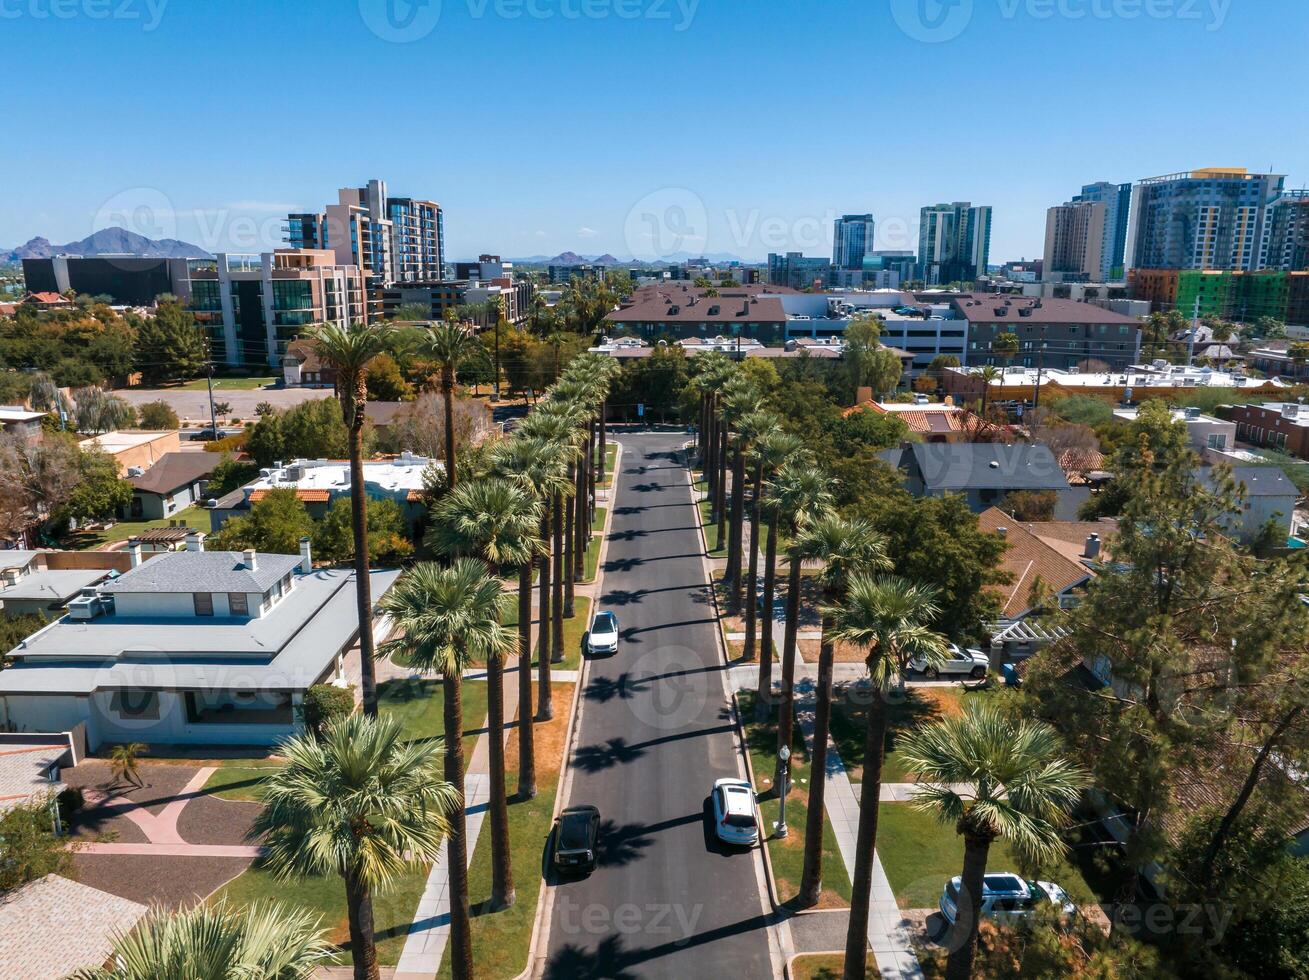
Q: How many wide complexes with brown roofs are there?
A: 2